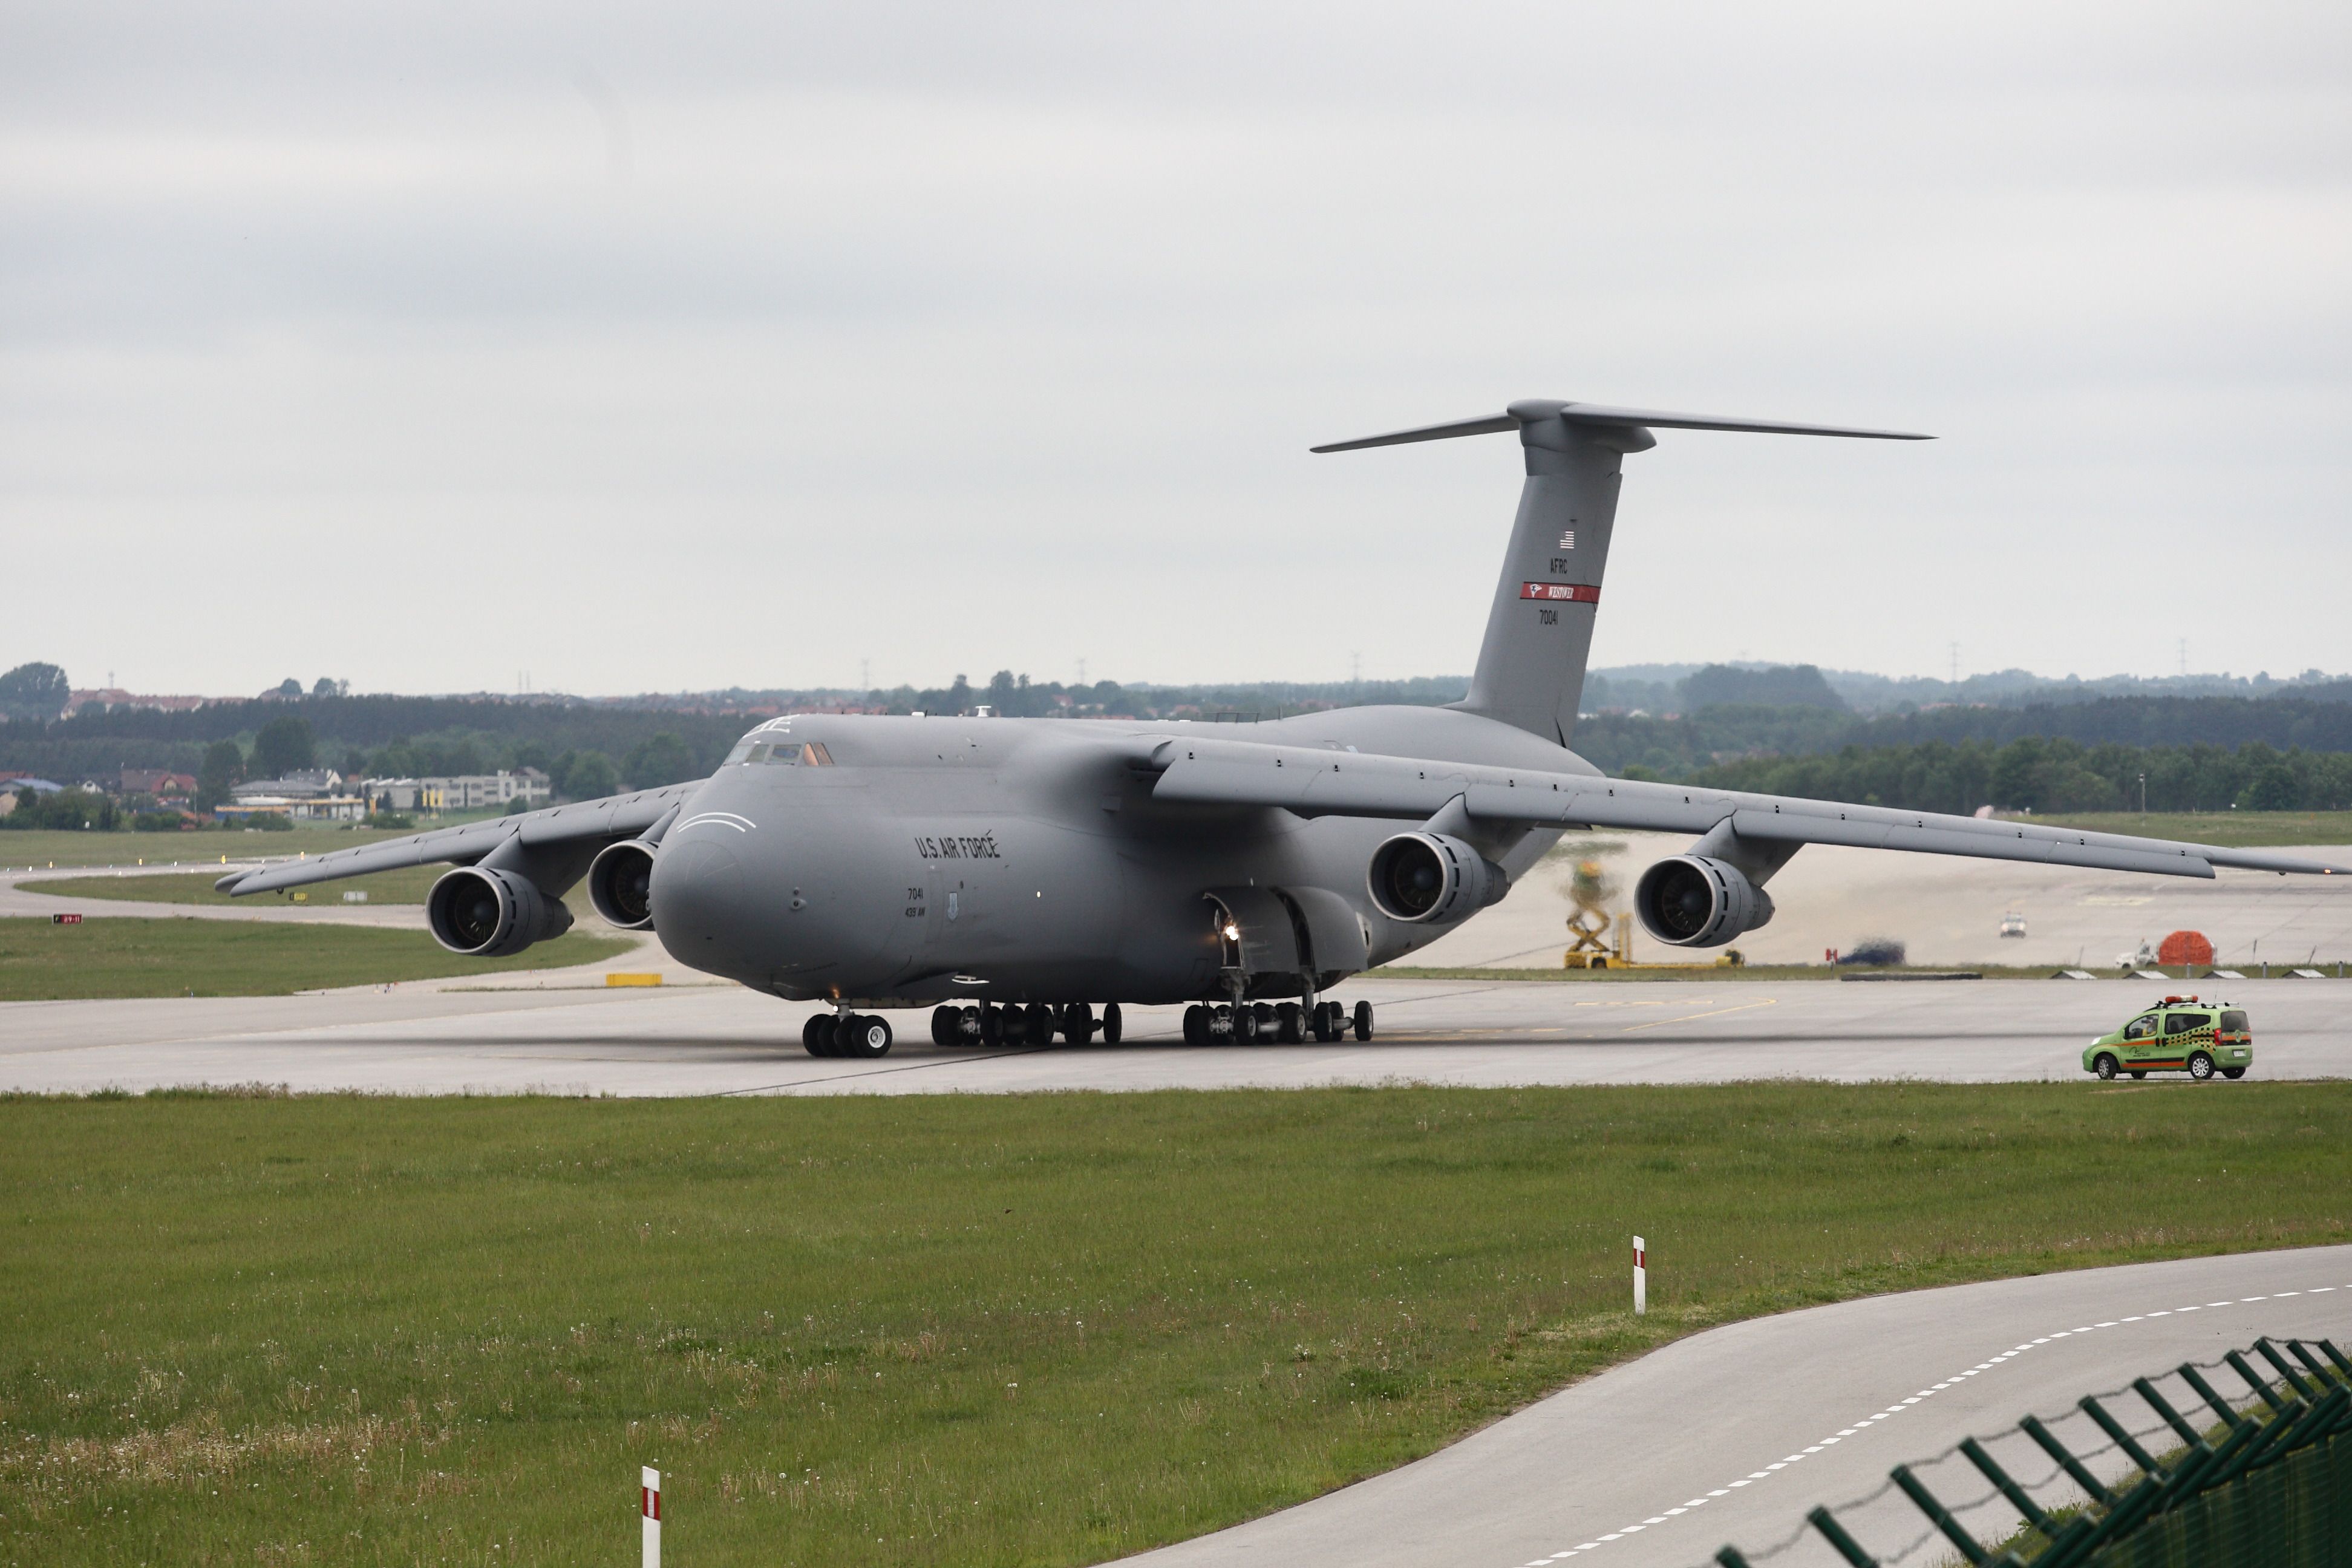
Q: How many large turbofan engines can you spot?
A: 4